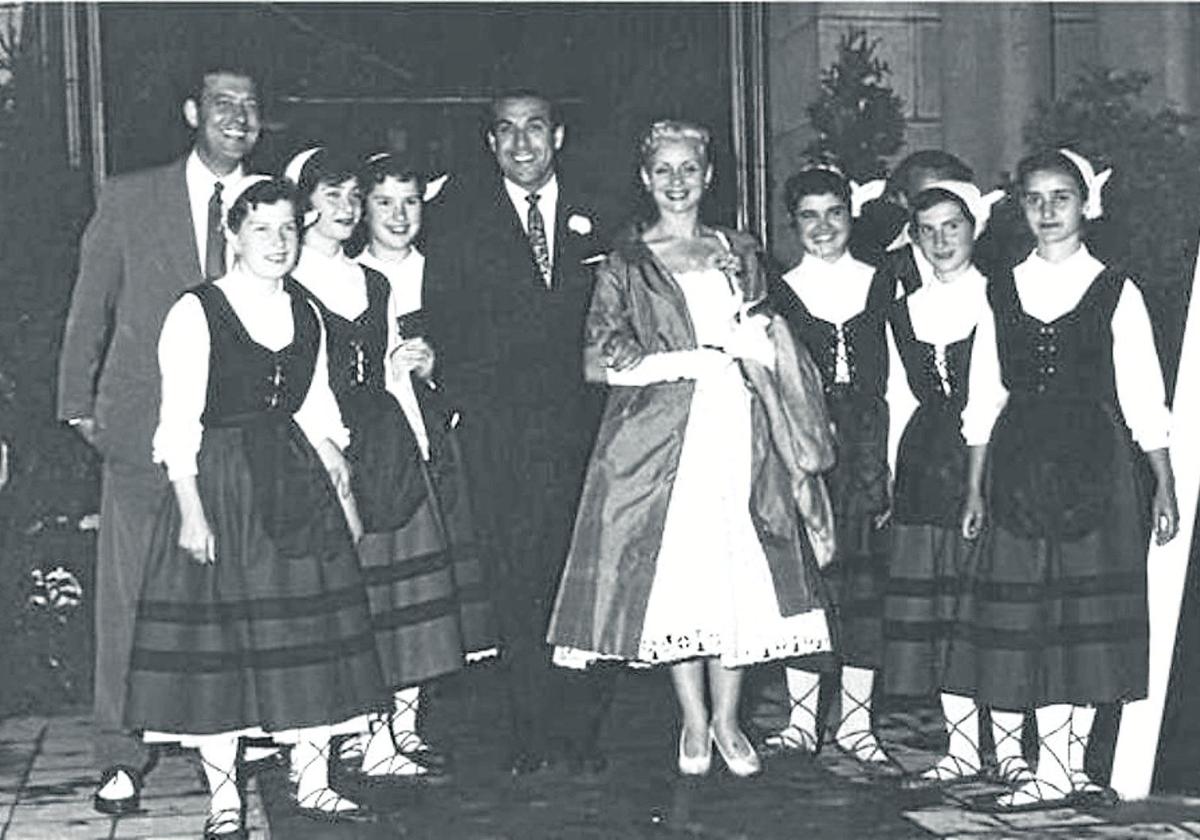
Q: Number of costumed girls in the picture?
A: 6